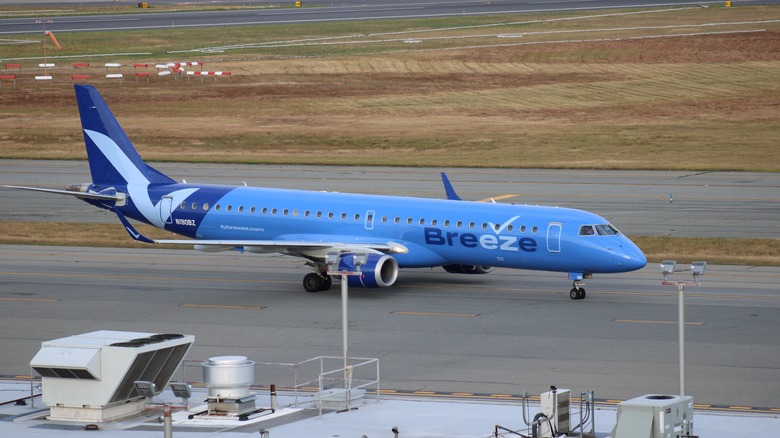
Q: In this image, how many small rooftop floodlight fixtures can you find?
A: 6